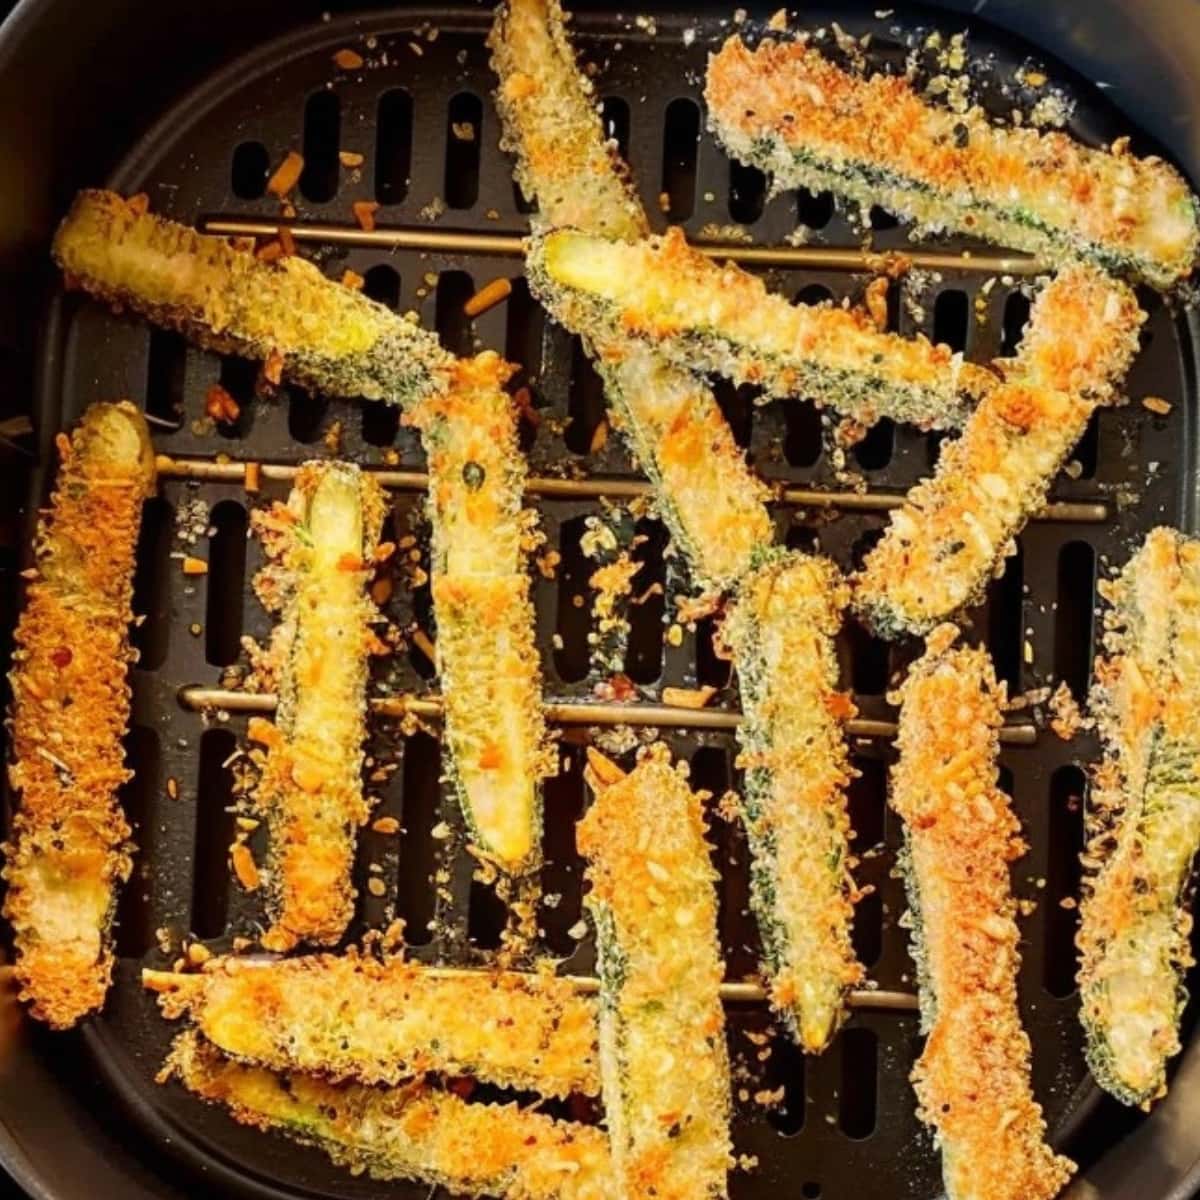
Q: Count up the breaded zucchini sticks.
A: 14